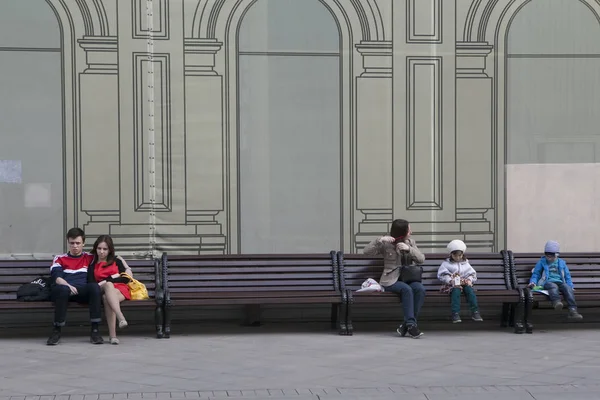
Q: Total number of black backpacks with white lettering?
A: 1